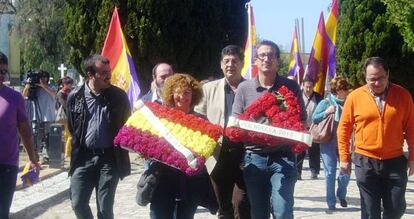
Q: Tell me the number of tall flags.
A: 5